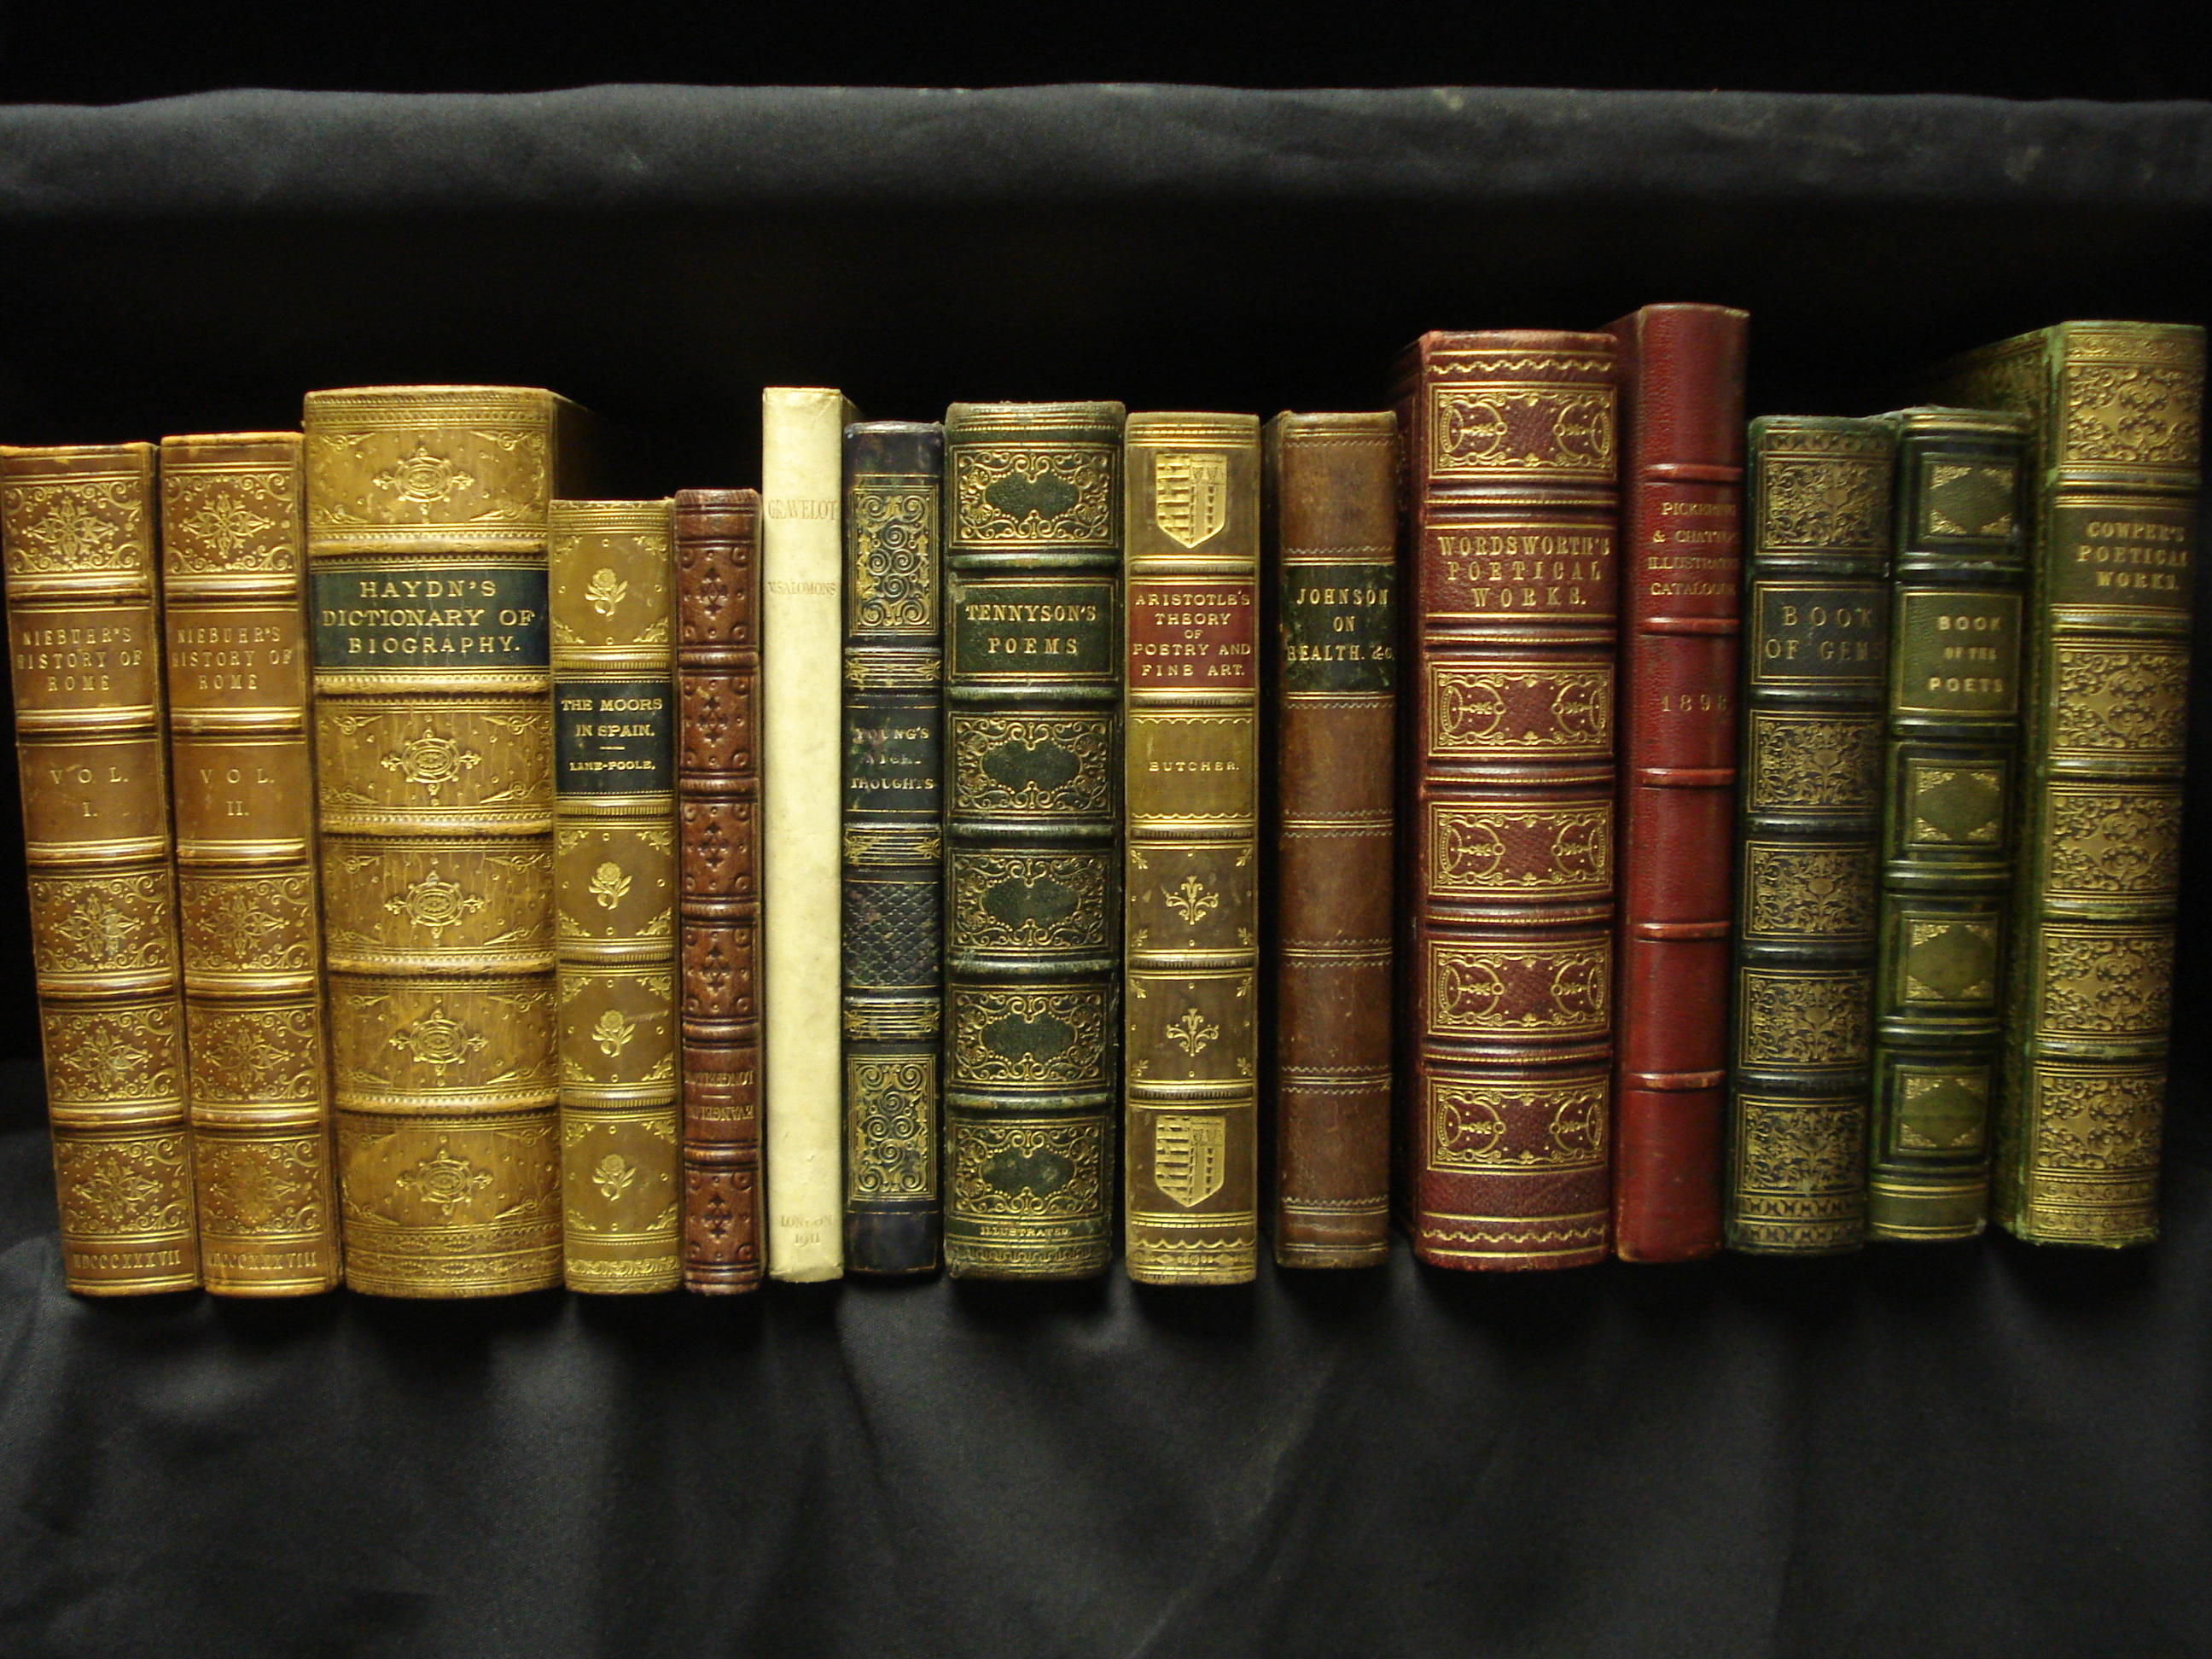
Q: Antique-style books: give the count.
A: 15